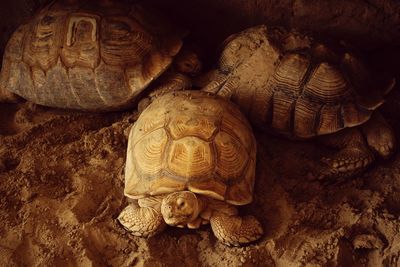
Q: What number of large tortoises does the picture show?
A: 3